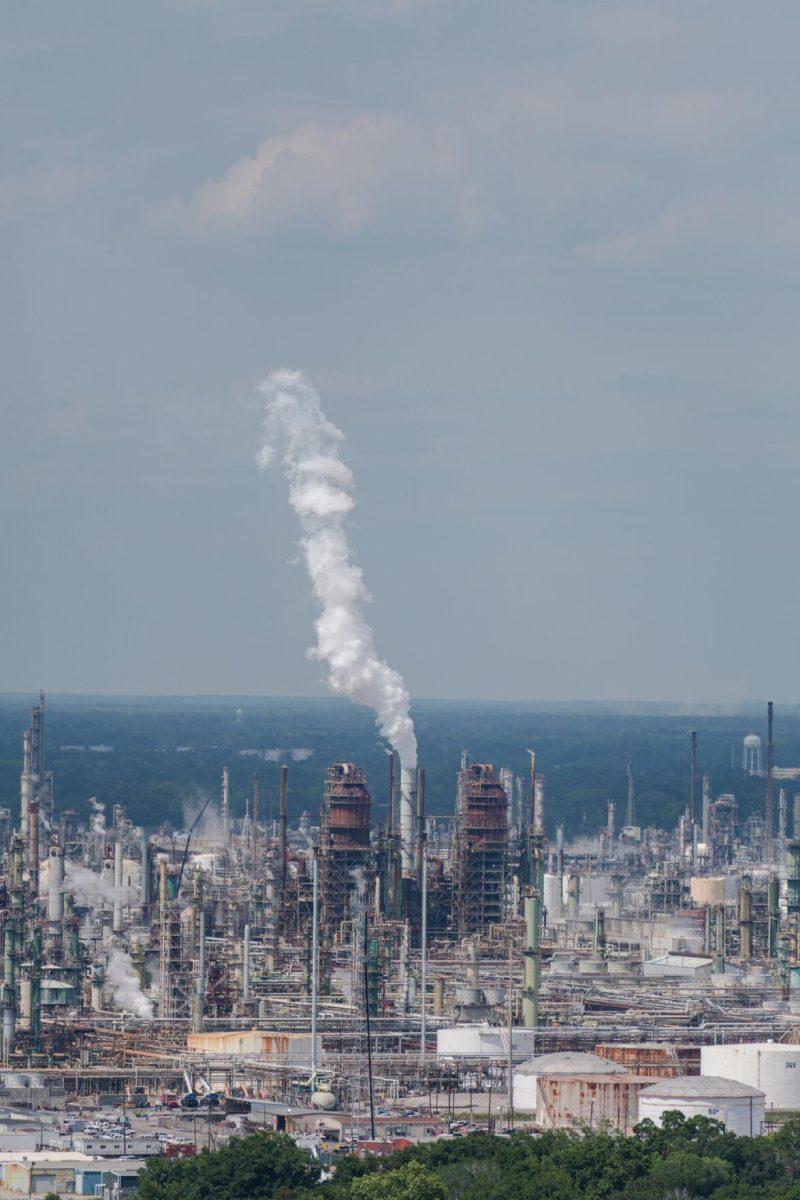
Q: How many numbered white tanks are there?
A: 2